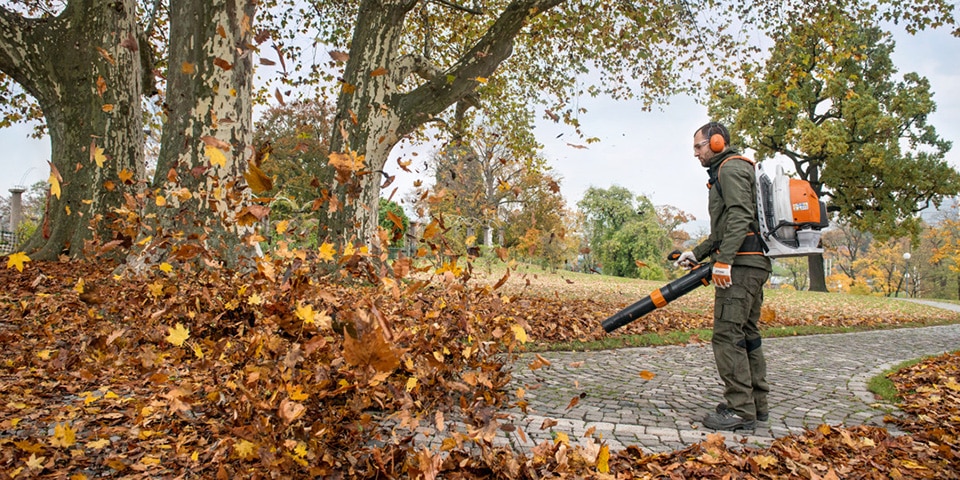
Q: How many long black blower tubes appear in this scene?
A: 1